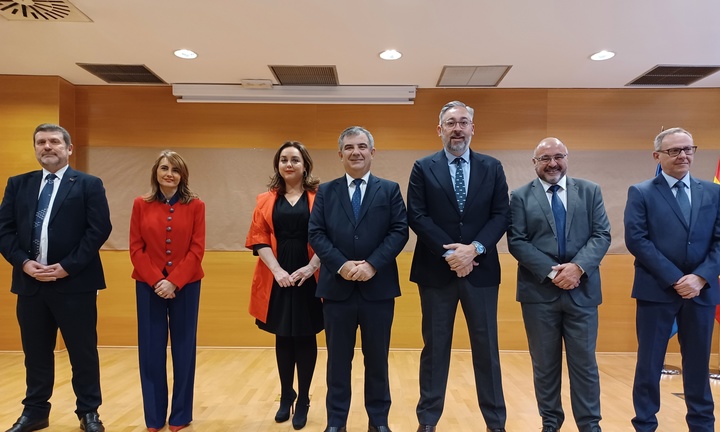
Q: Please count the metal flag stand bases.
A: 2